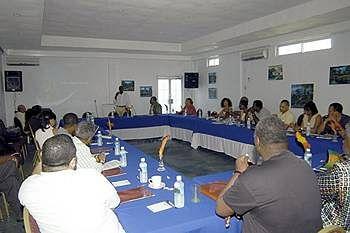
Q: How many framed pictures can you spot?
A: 7